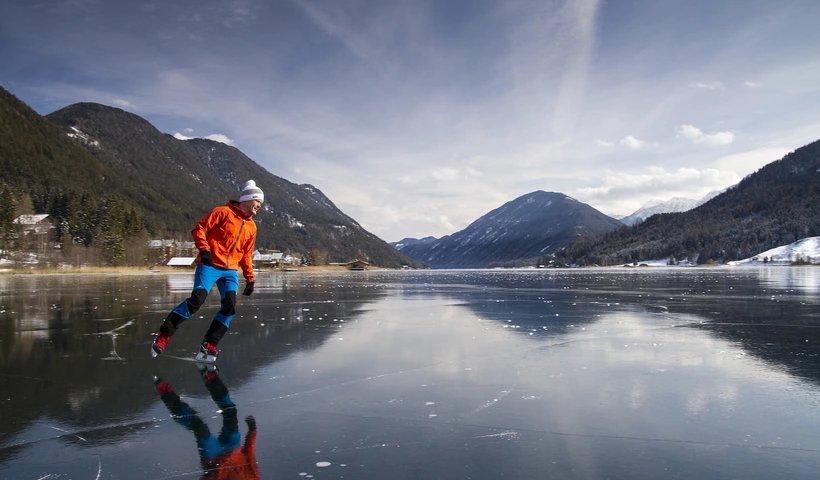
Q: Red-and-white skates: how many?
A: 2